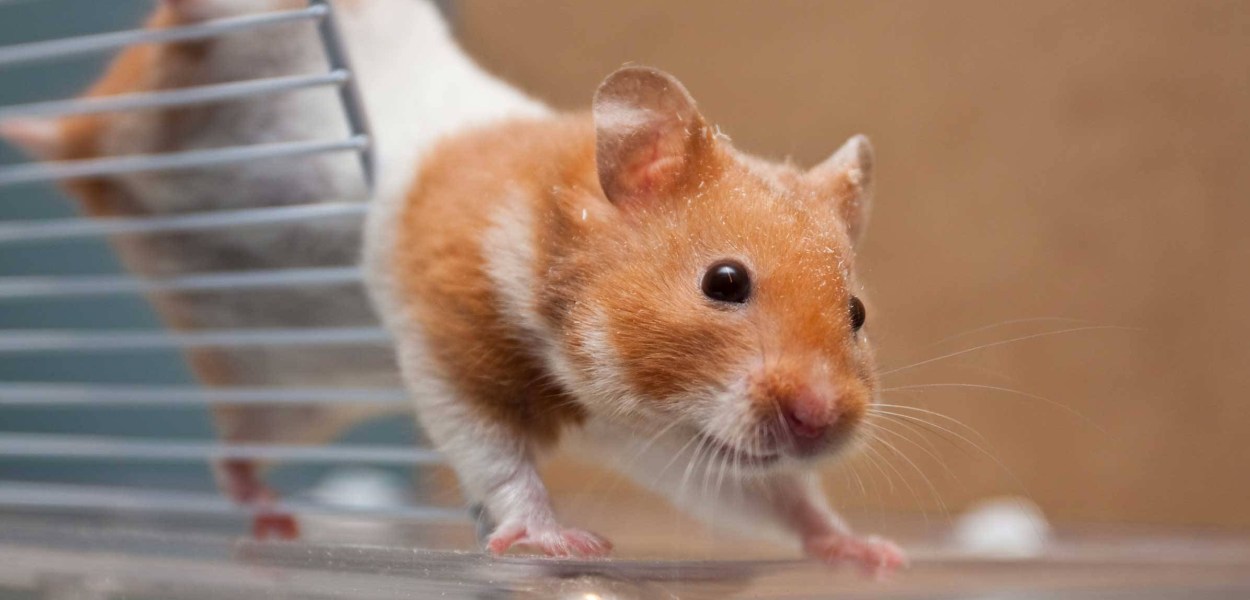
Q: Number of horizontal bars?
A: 9